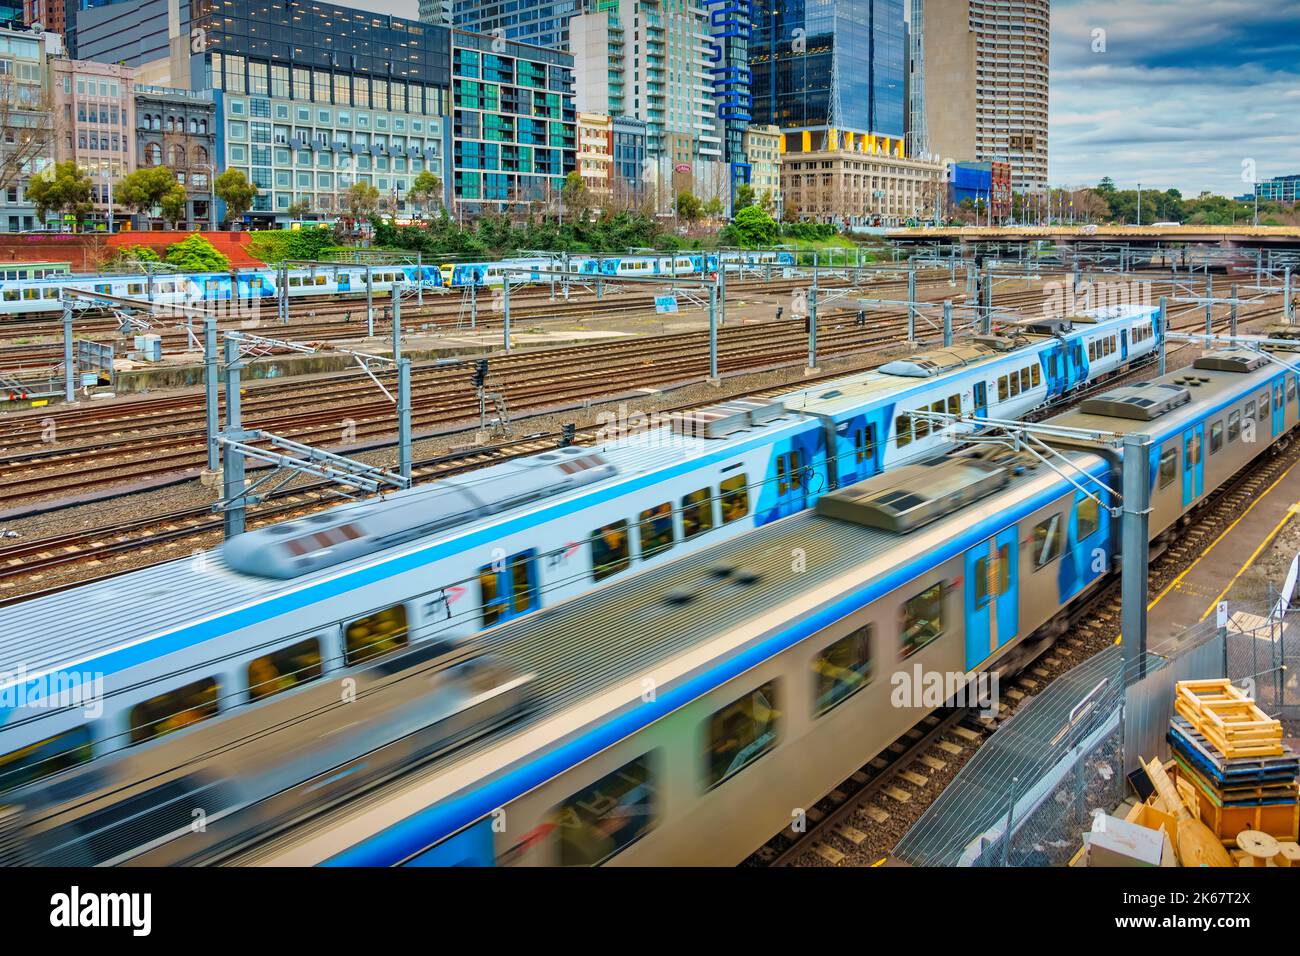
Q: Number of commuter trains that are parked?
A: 2